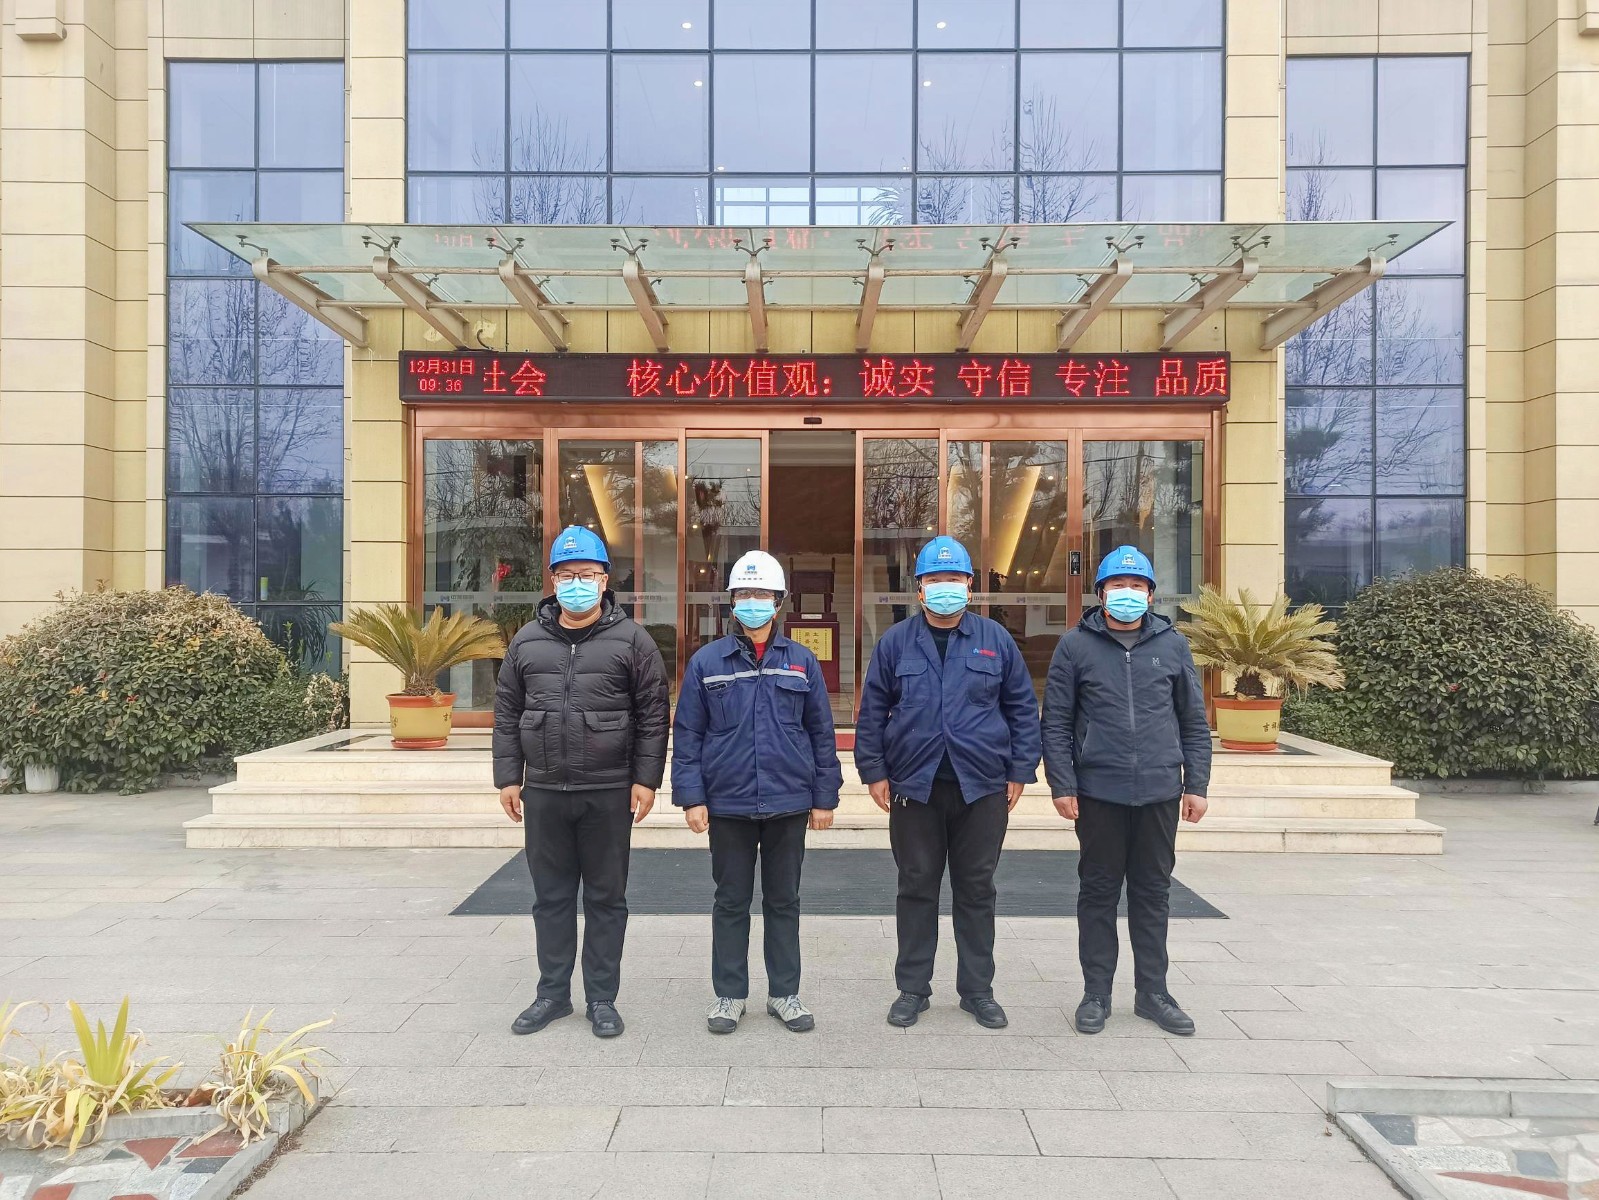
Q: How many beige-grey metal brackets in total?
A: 10